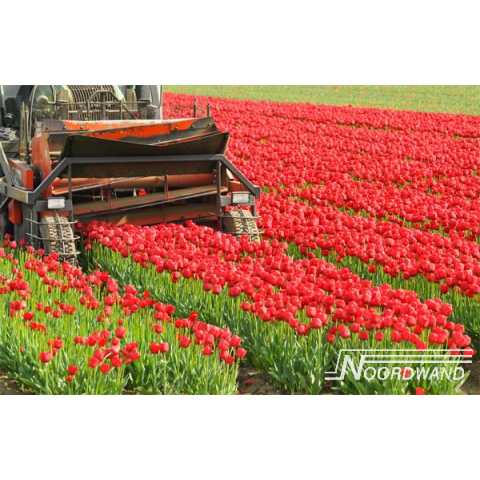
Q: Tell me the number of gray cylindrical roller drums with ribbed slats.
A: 2